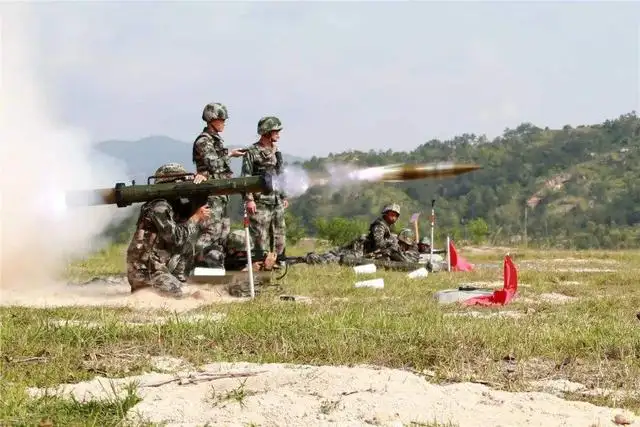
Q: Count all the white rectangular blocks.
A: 4